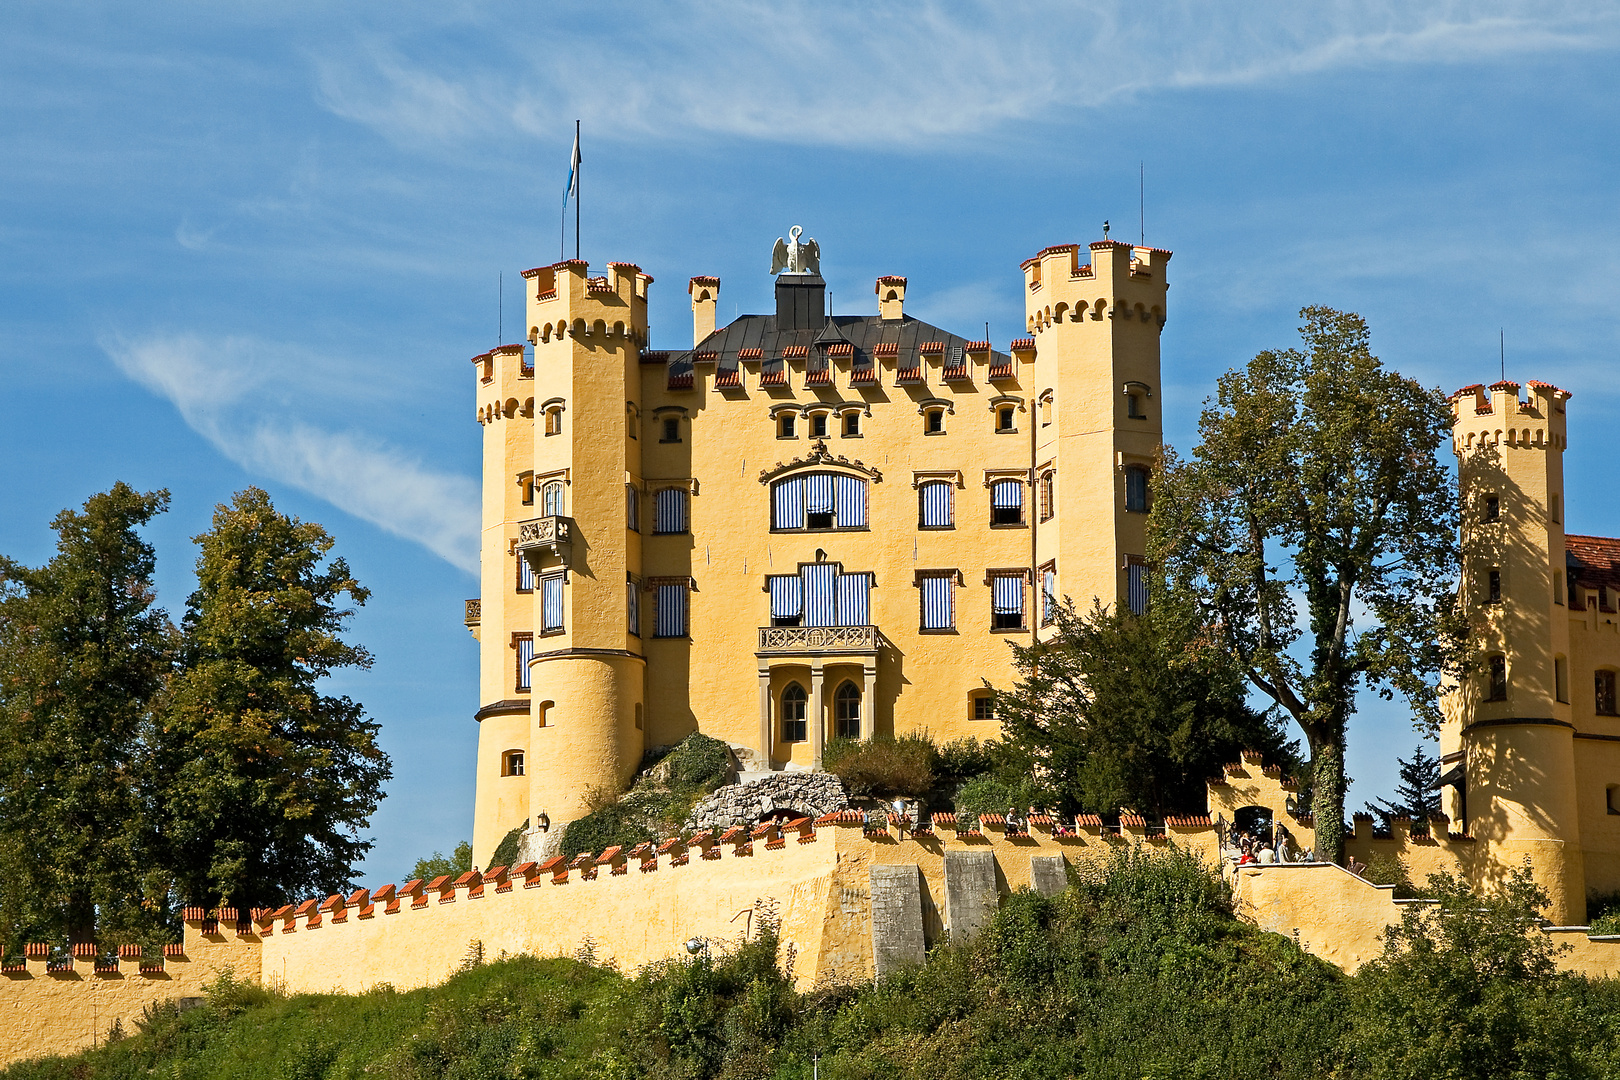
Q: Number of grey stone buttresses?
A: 3